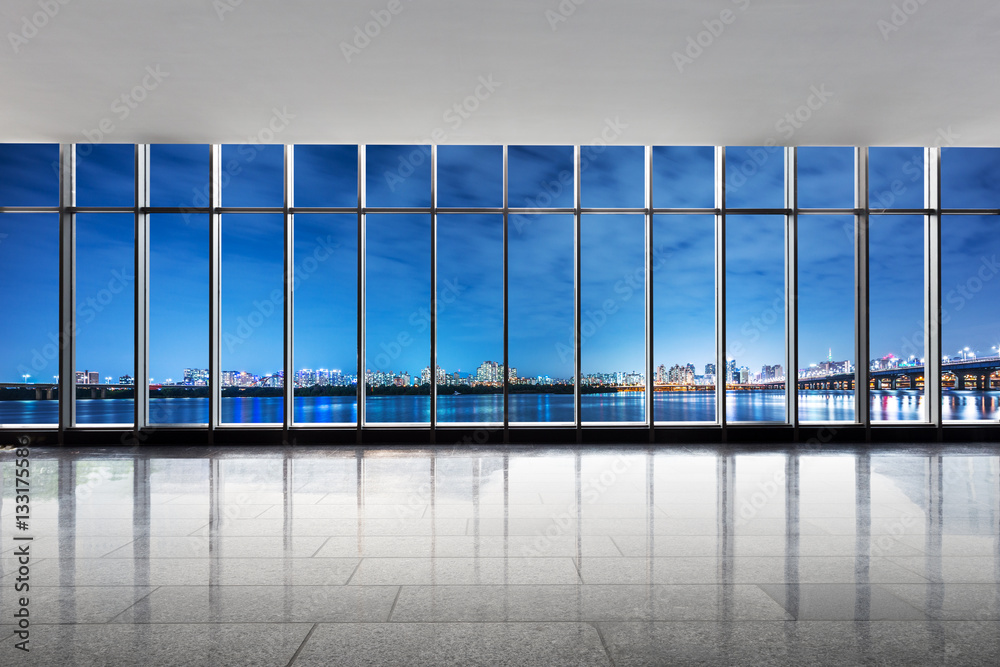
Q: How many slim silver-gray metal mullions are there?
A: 13